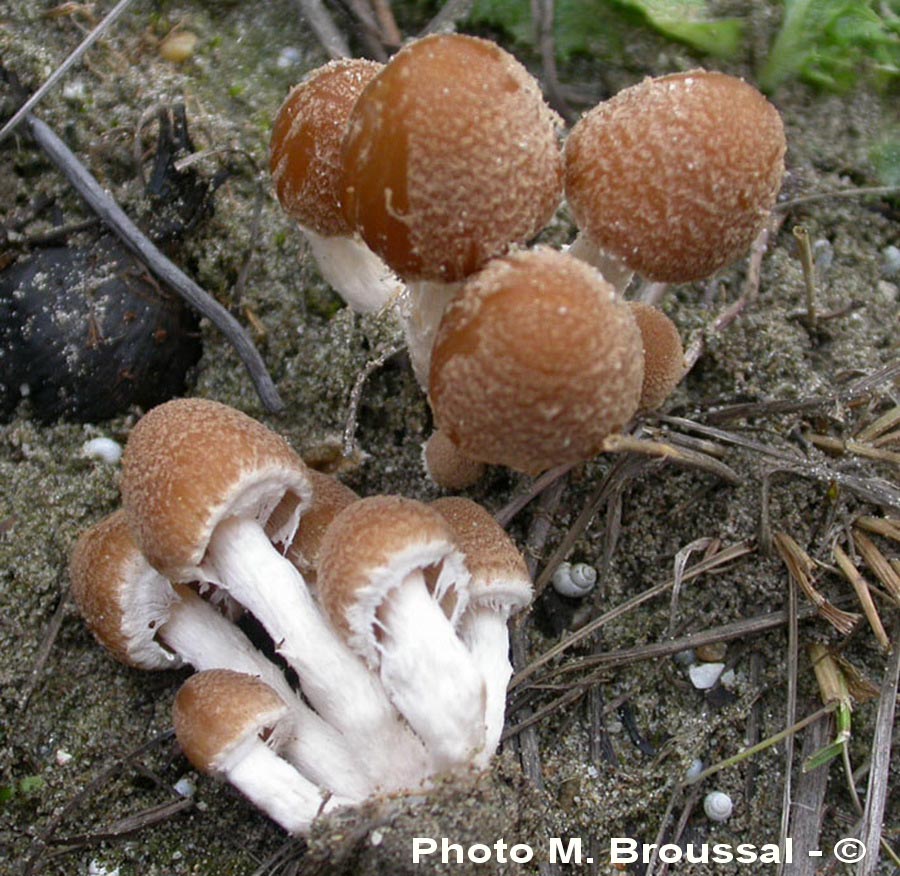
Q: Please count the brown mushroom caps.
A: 12